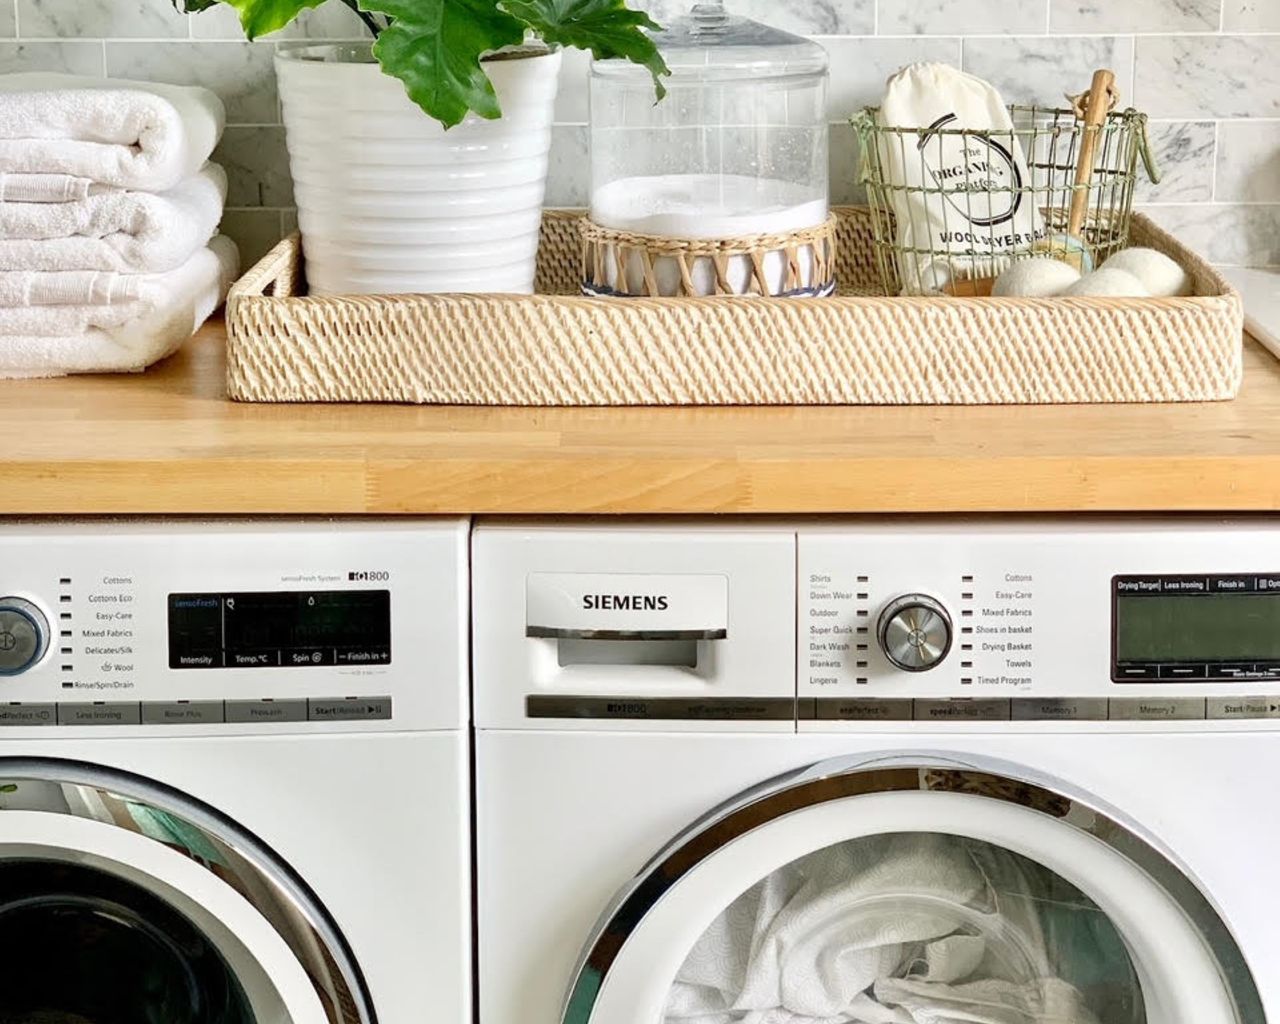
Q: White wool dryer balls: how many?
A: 3